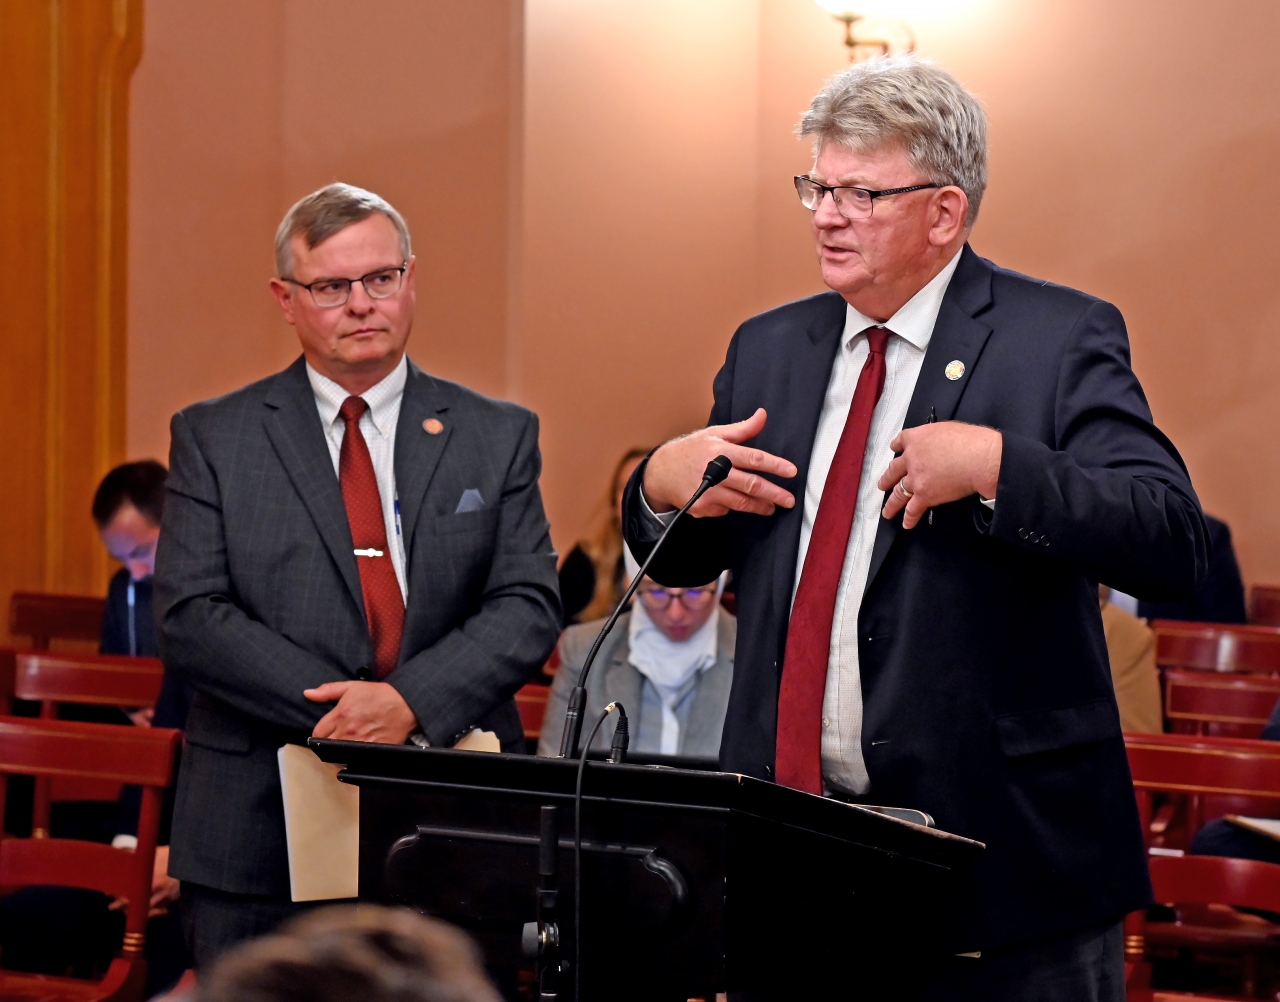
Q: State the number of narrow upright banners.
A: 0